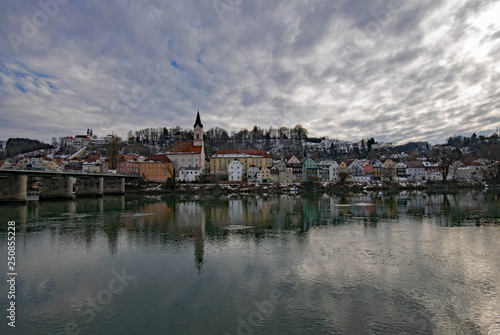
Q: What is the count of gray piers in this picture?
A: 4